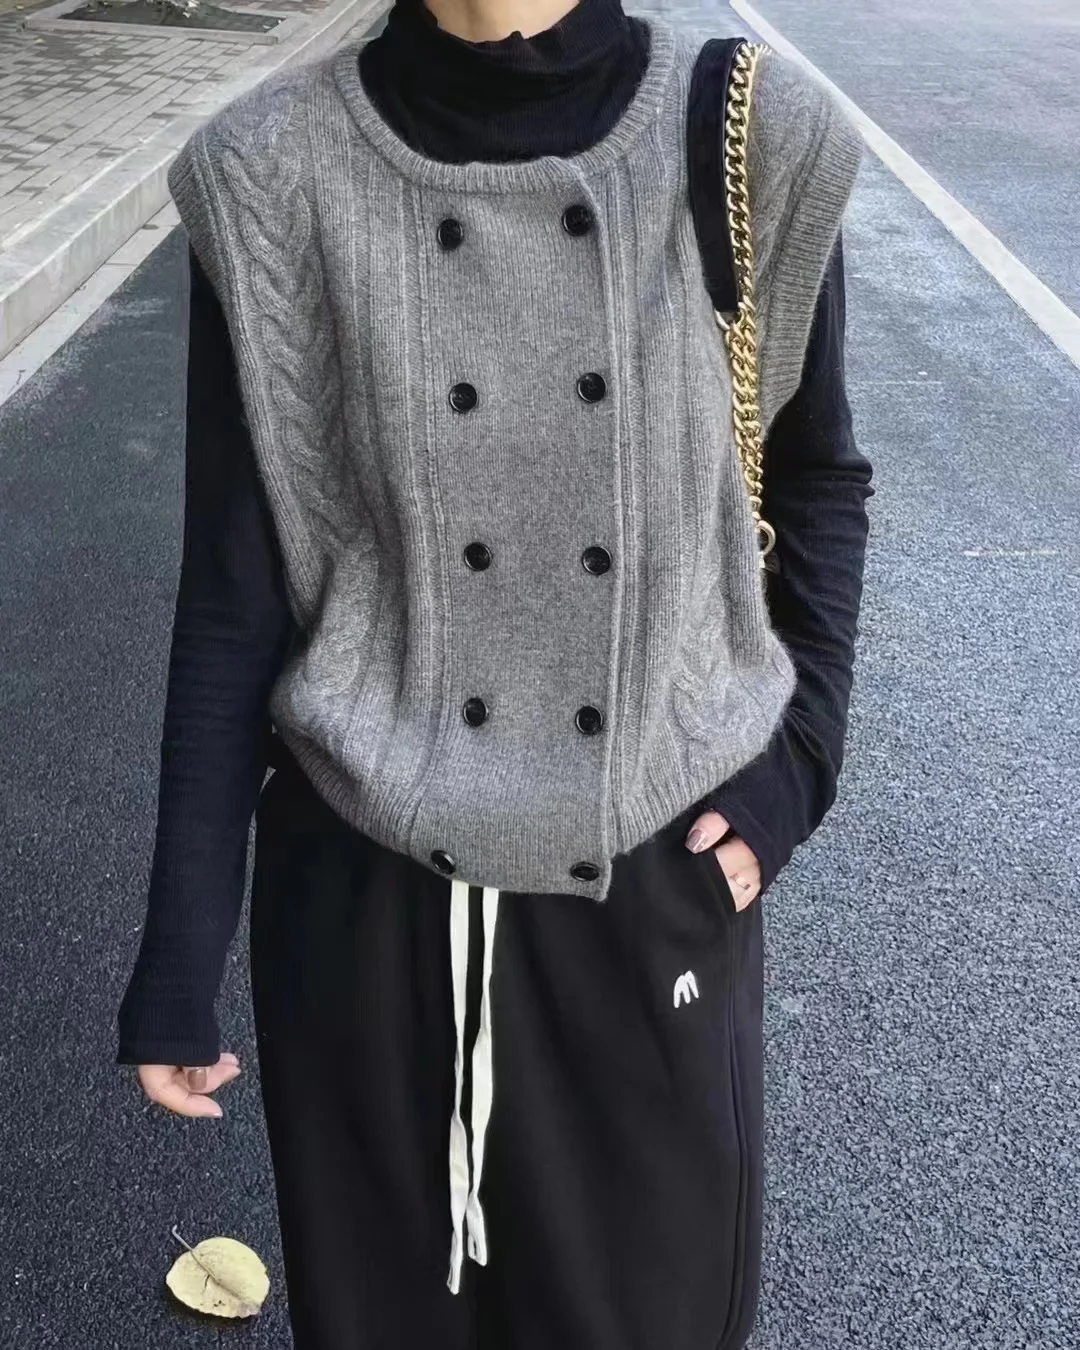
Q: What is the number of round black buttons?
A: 10